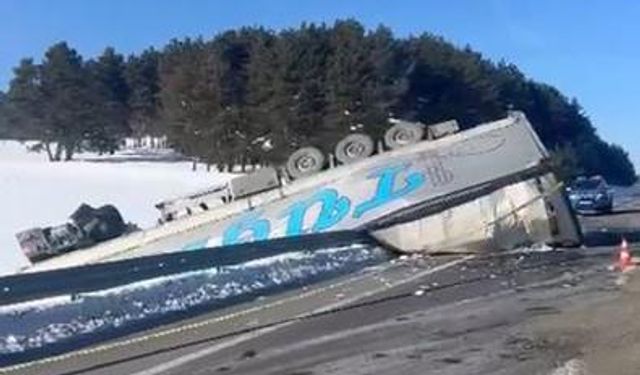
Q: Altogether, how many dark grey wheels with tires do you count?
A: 3